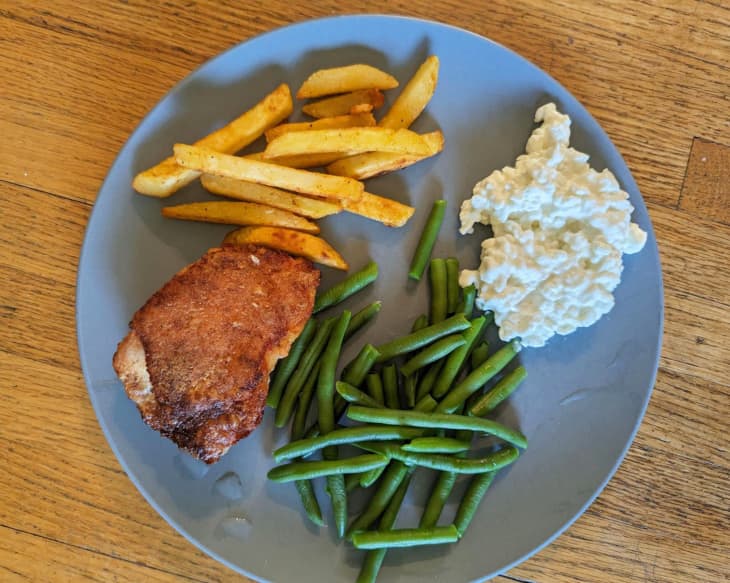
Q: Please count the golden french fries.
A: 13